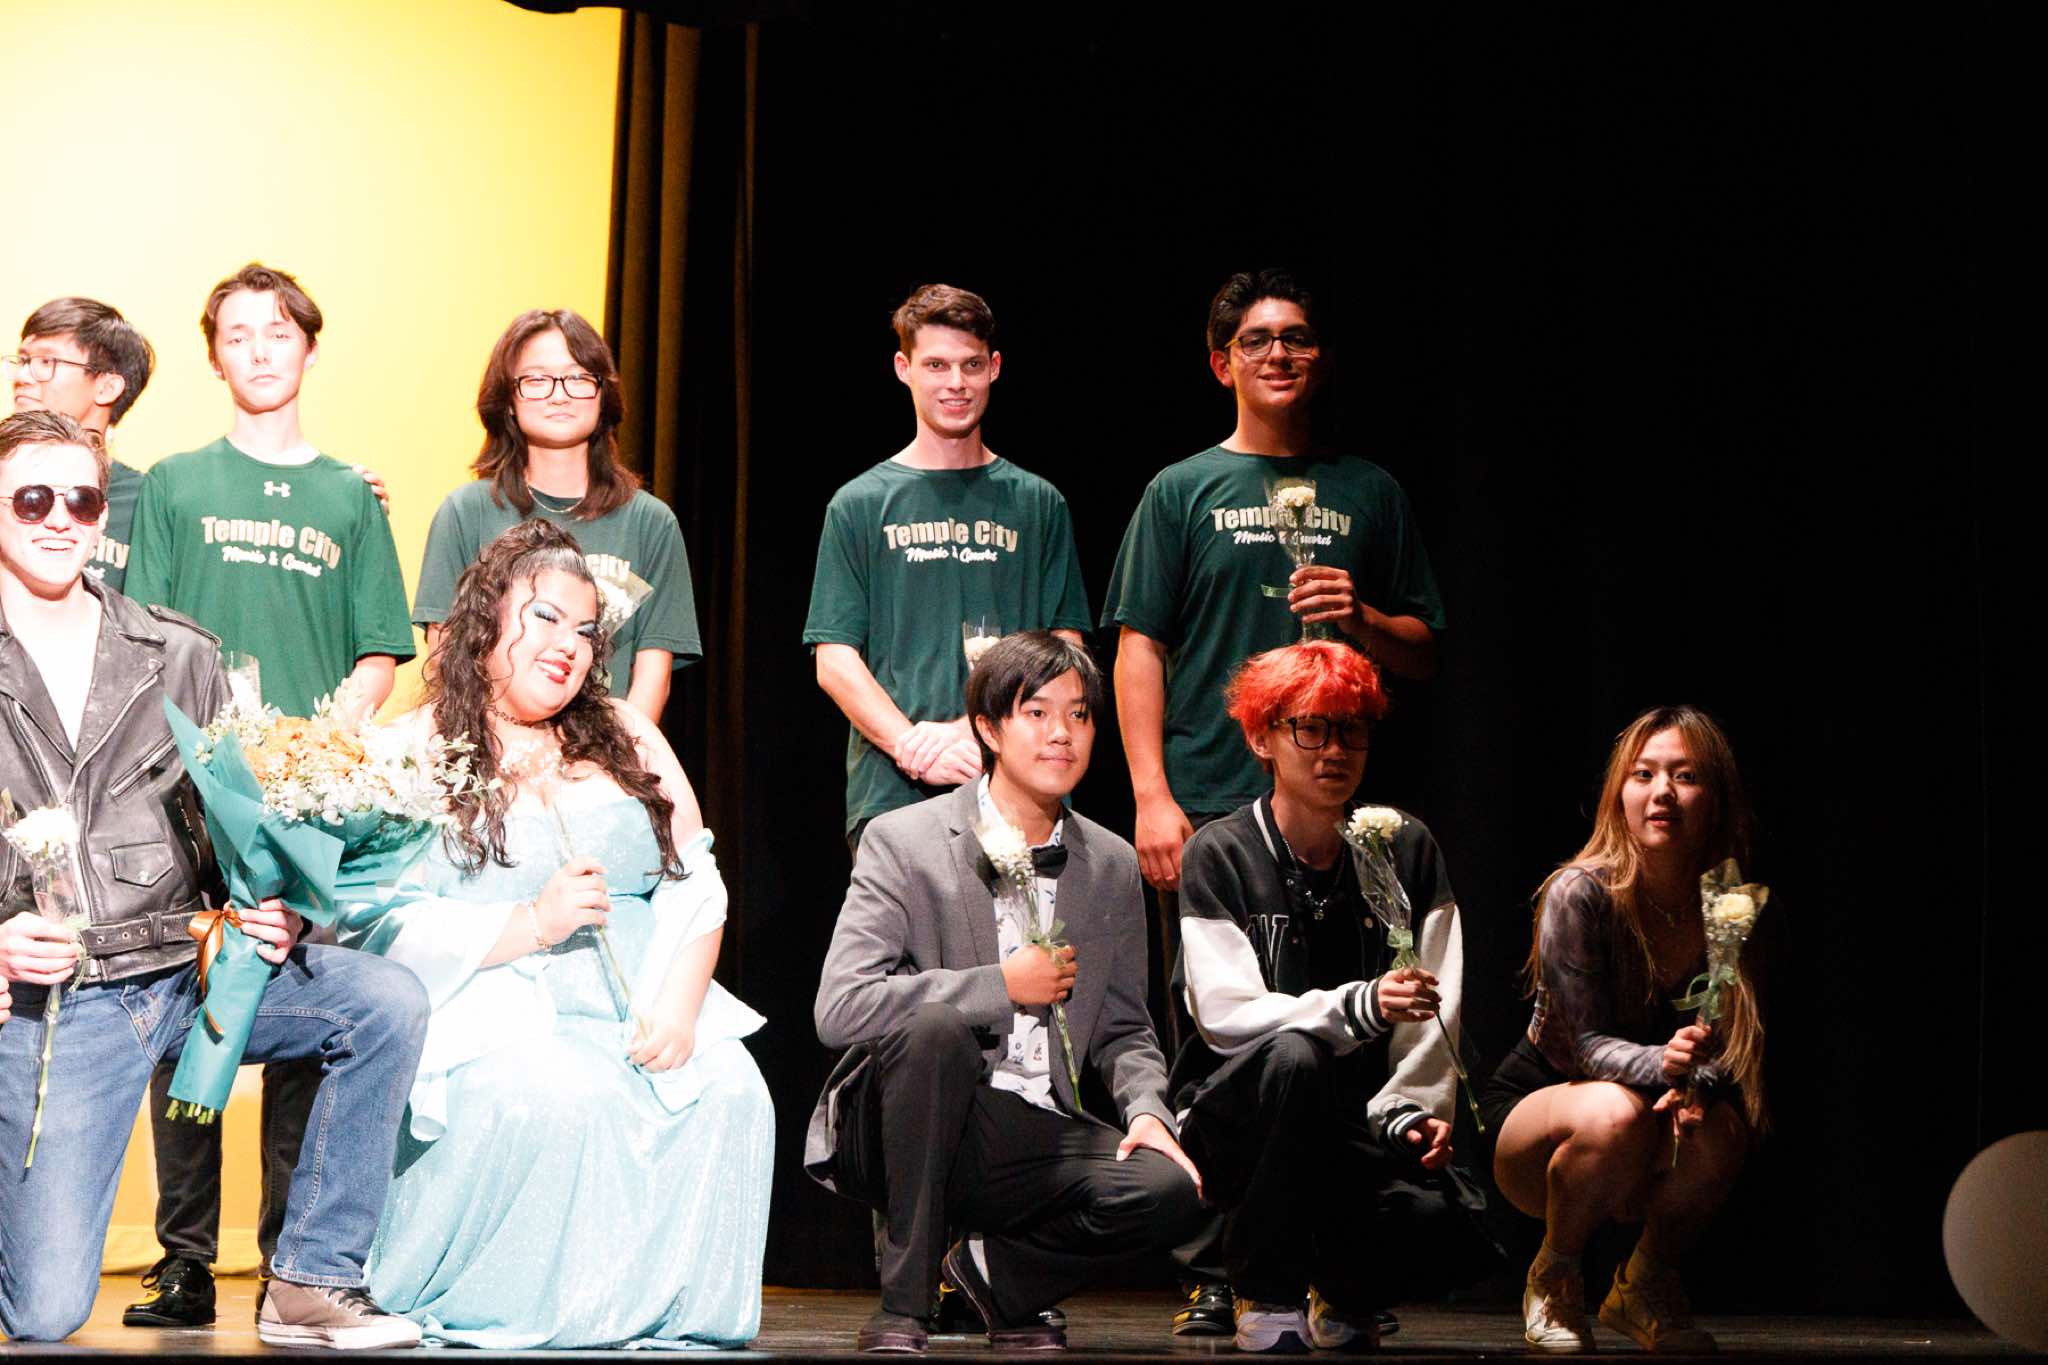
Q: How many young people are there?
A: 10